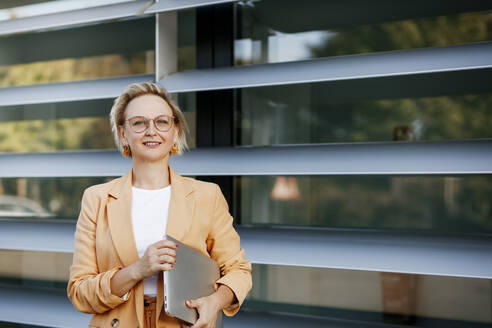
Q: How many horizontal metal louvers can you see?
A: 5